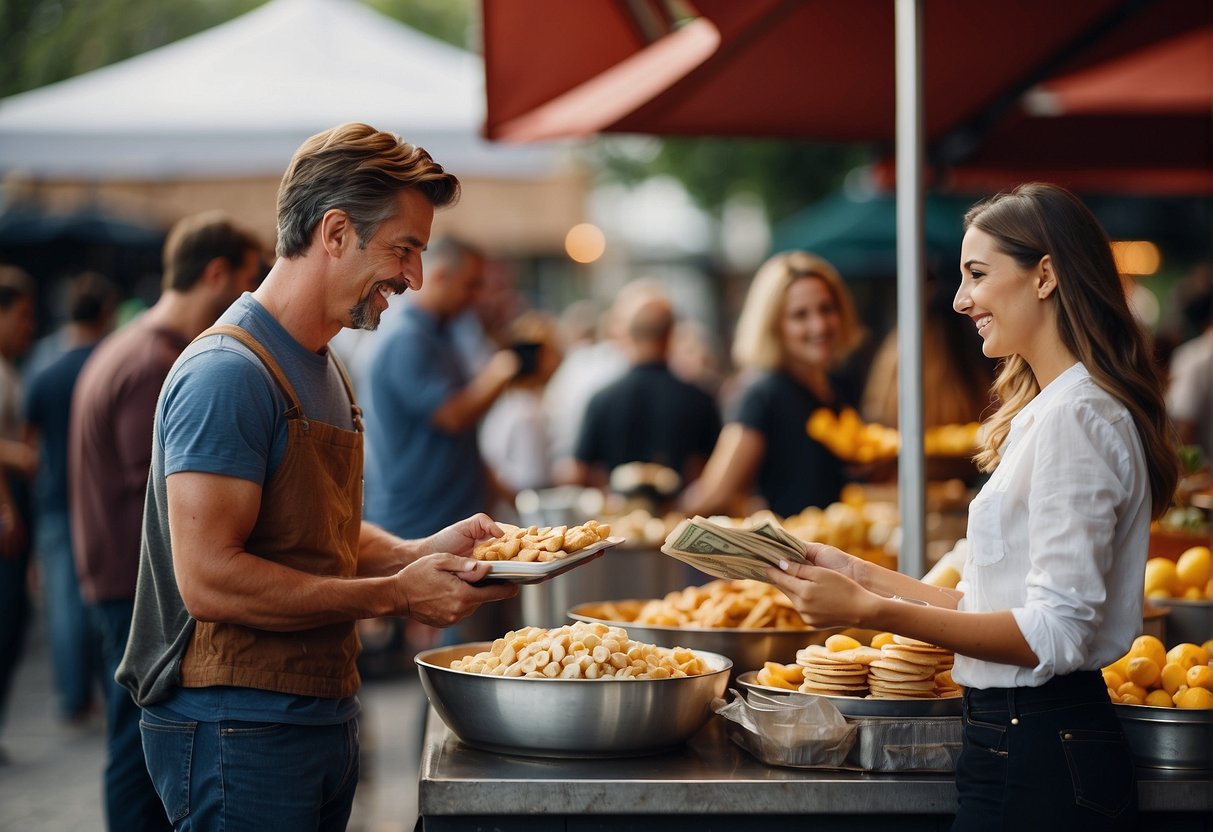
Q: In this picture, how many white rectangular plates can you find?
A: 1